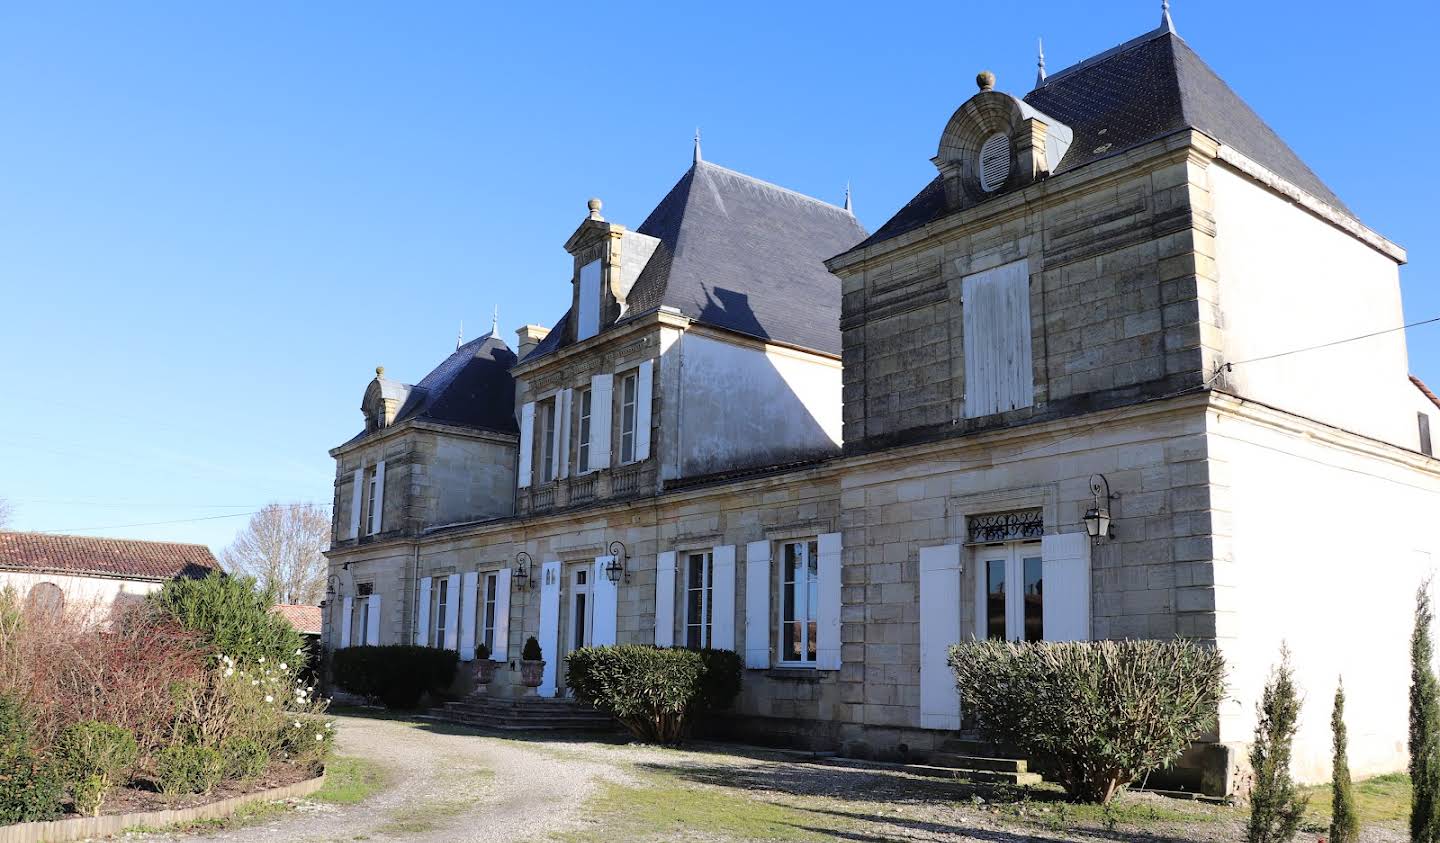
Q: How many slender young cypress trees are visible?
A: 3